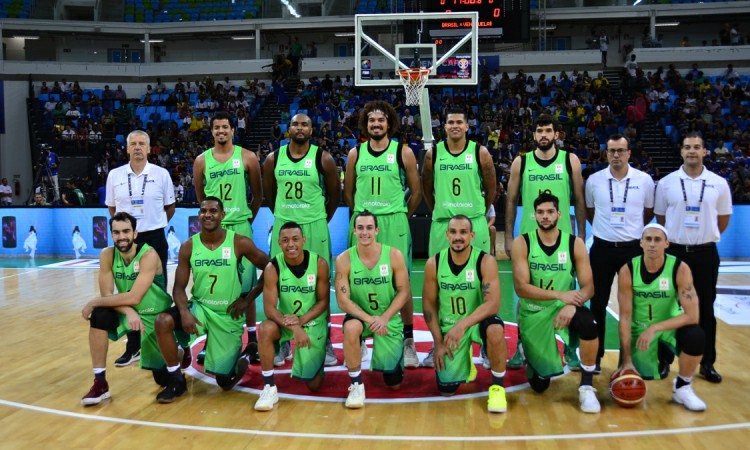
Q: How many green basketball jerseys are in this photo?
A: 12